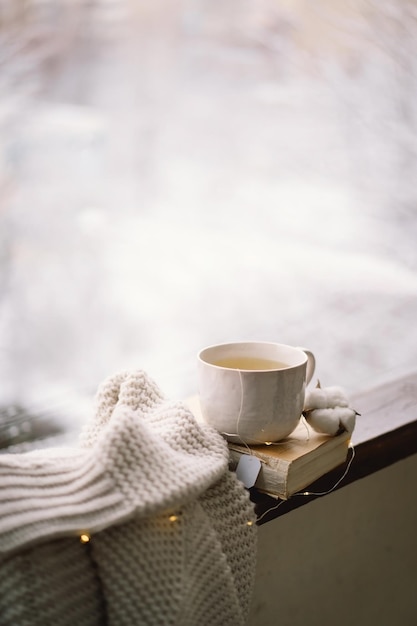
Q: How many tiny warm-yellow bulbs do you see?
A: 6